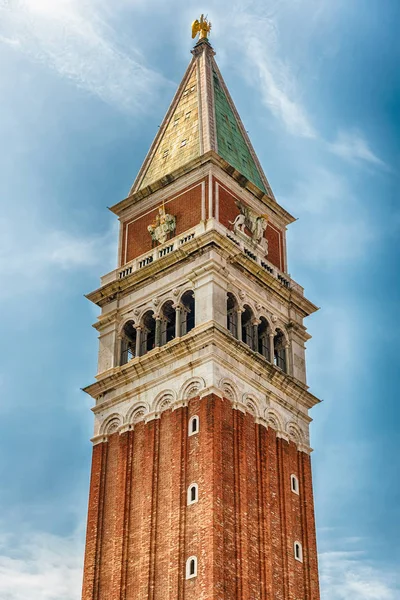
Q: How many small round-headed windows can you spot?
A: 5